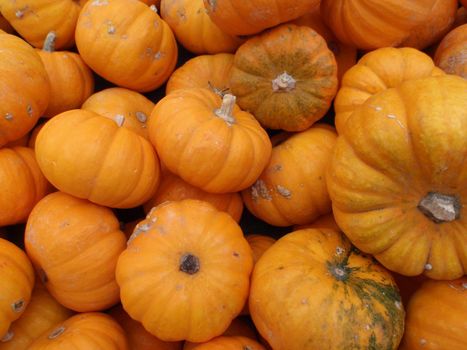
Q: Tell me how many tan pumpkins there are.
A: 0